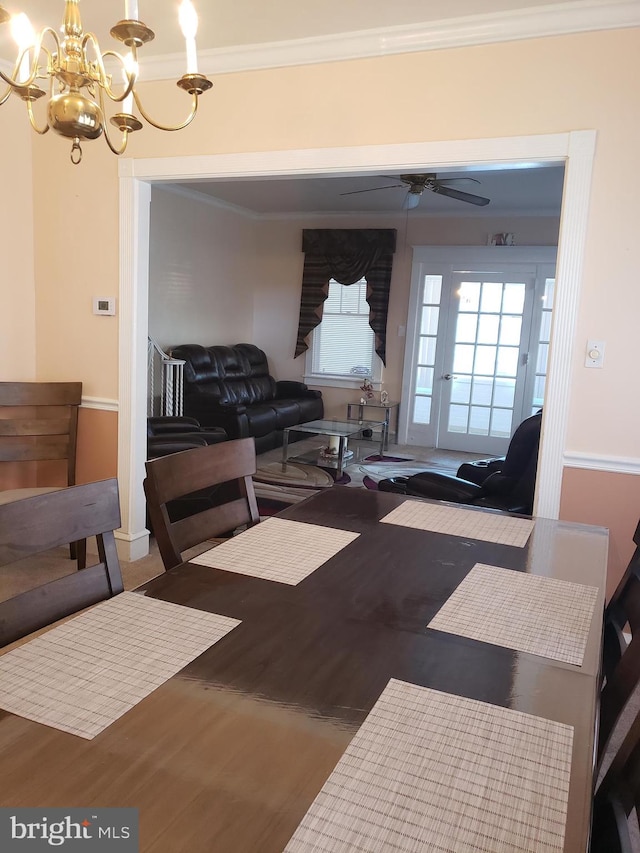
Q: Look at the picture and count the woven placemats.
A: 5